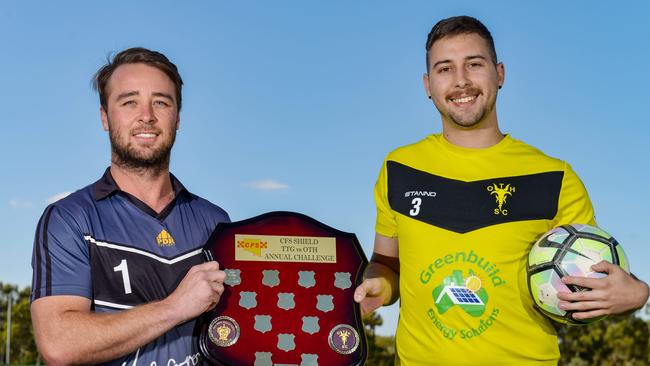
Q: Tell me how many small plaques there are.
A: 12